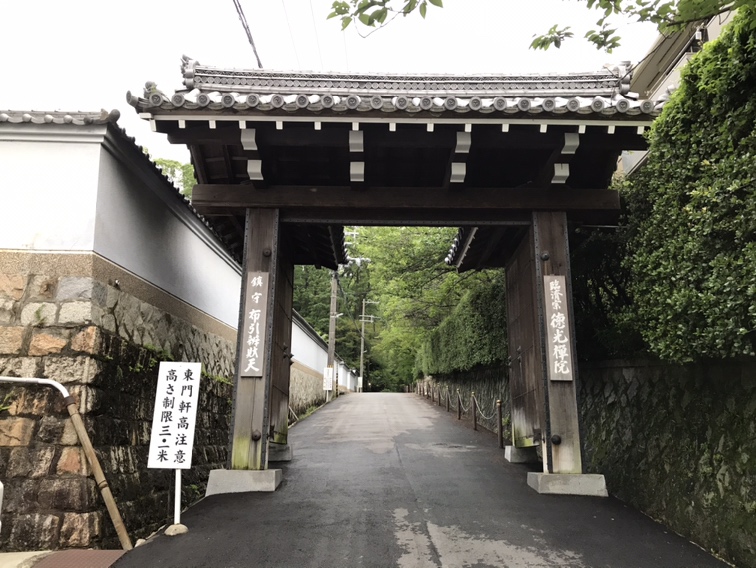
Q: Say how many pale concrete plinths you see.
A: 4